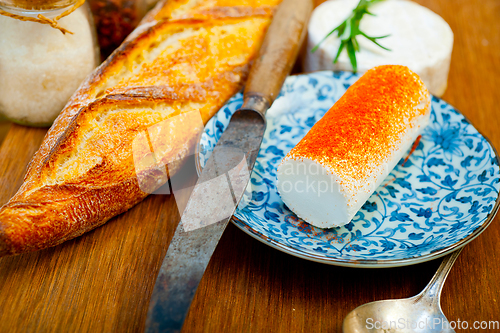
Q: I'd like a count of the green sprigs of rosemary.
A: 1